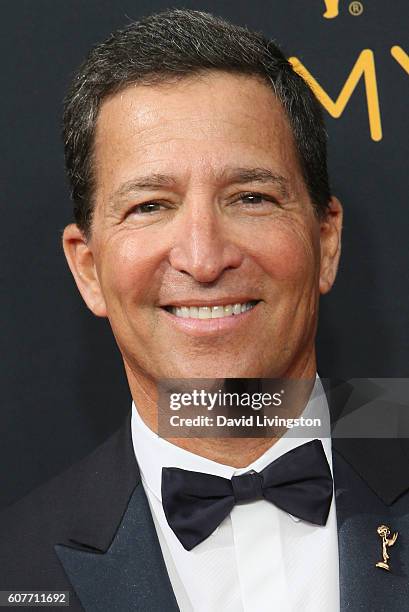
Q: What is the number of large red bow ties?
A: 0